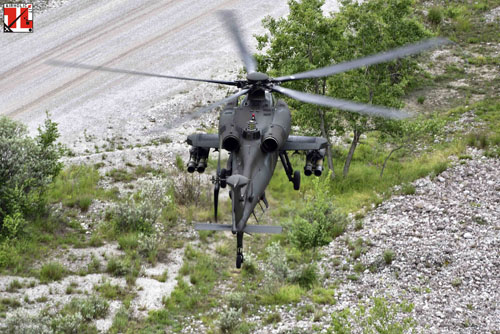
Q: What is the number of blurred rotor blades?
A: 5